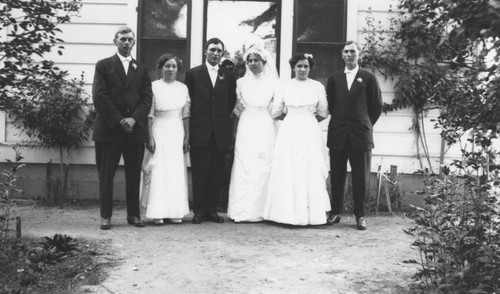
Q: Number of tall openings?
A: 3